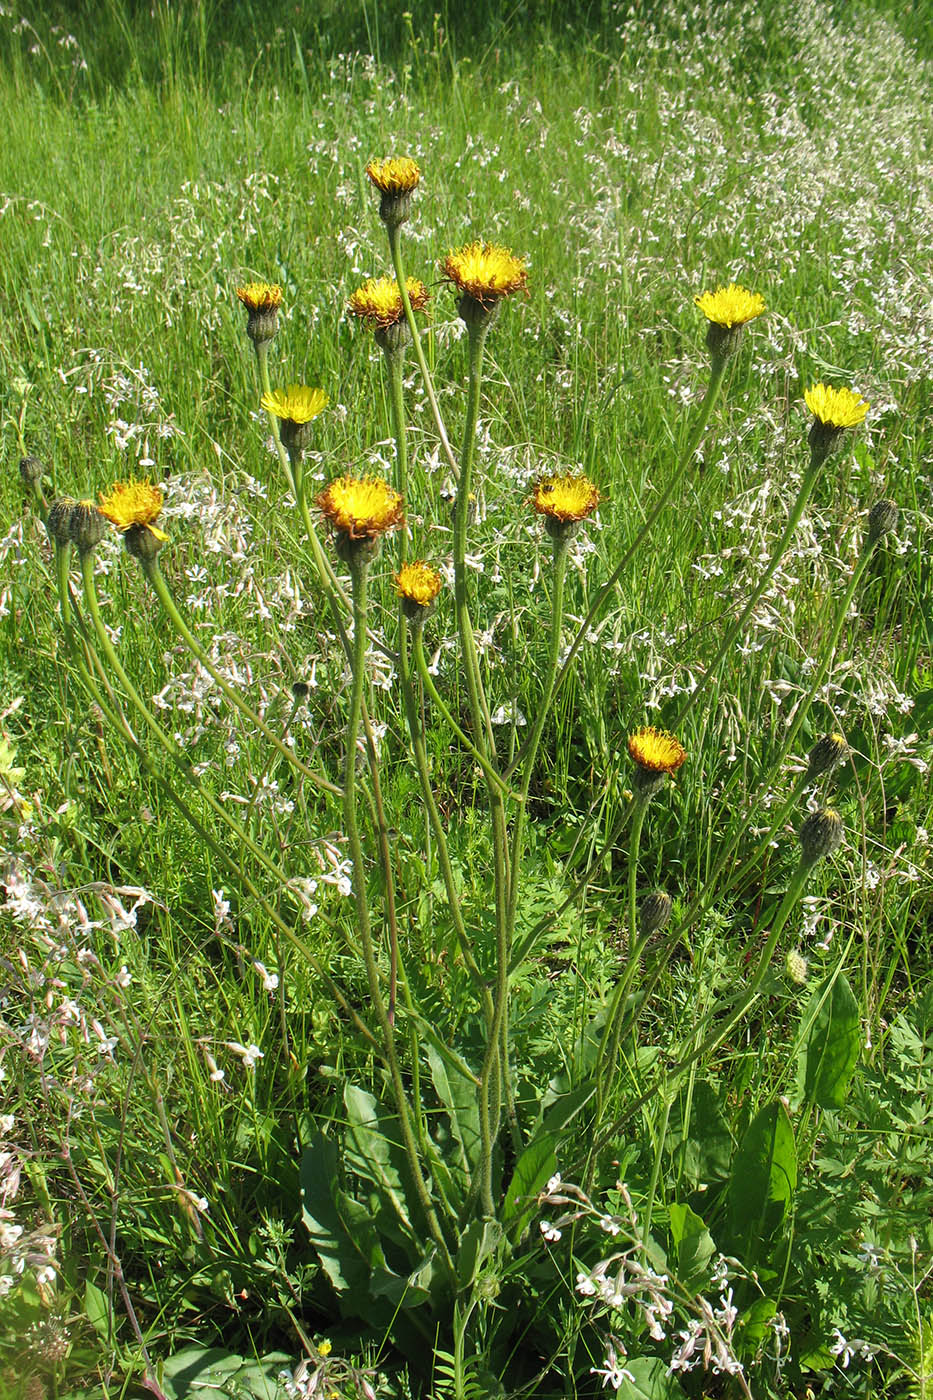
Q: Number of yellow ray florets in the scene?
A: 12